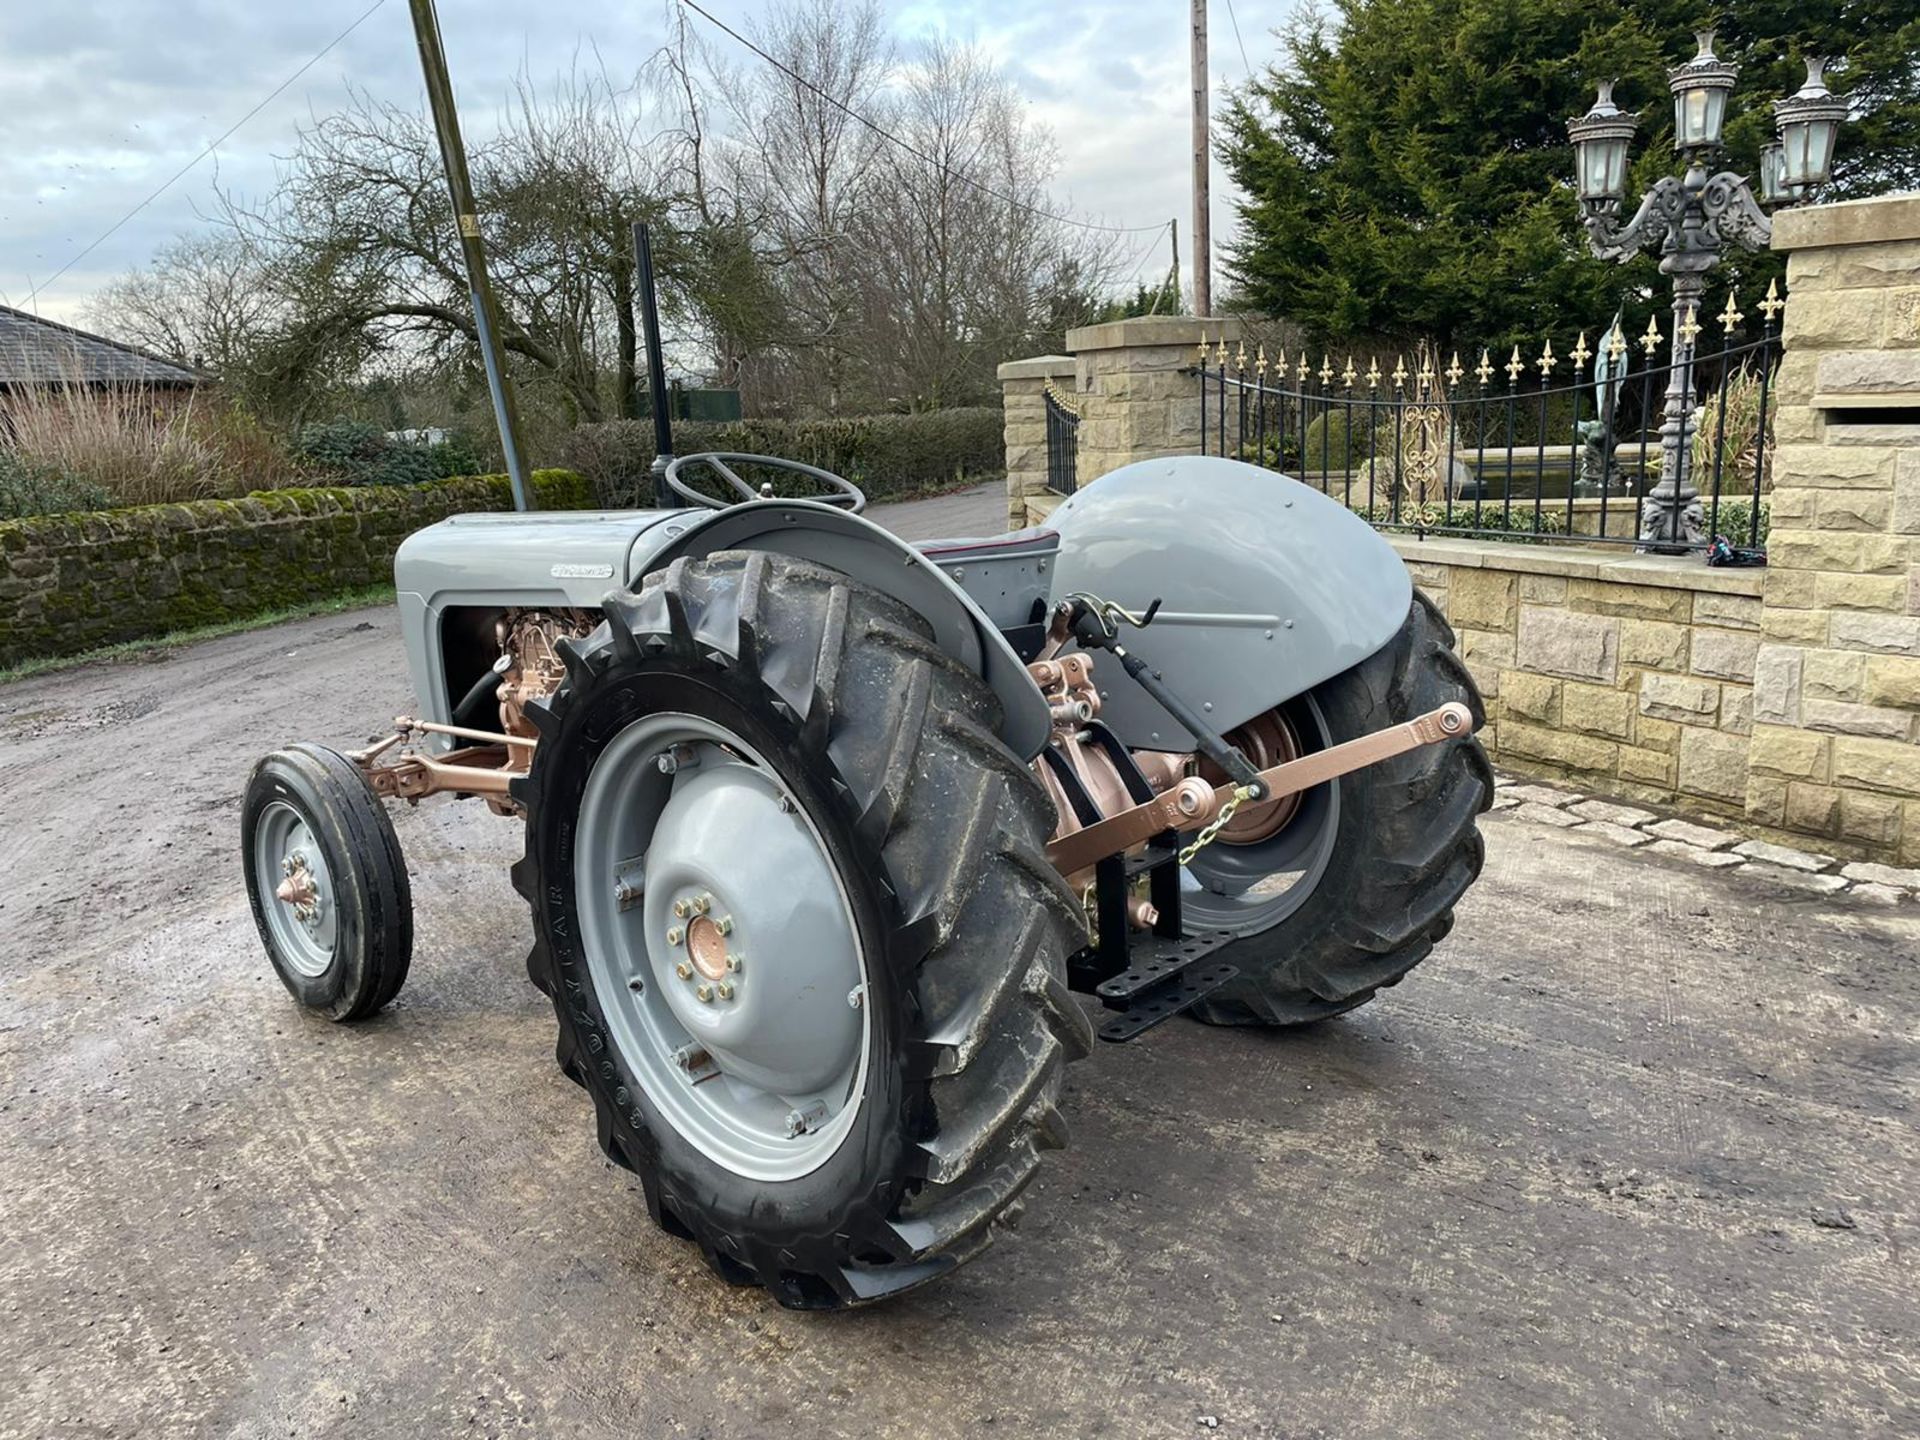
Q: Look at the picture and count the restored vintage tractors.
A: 1